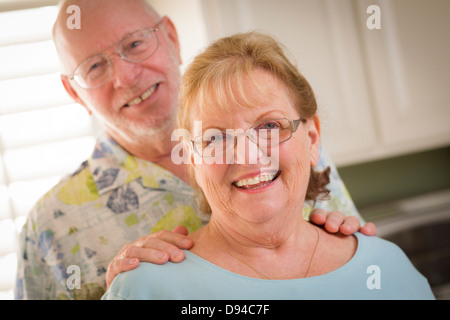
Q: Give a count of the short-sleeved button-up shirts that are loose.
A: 1